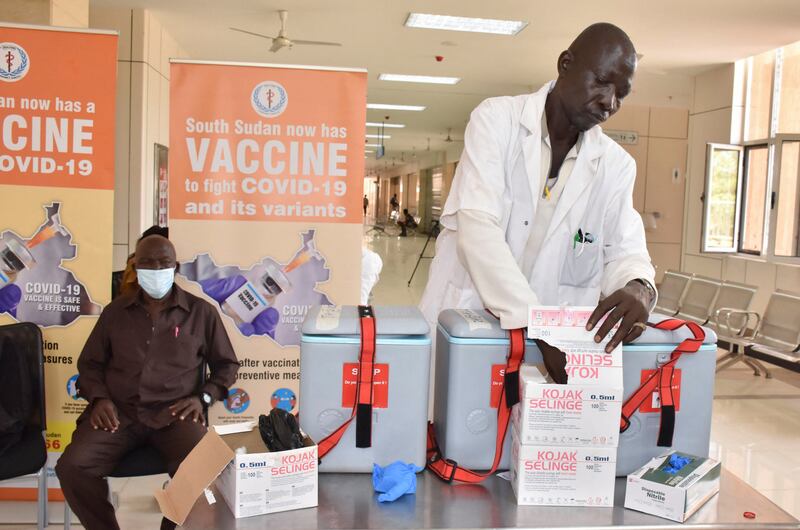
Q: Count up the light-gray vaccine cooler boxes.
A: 3